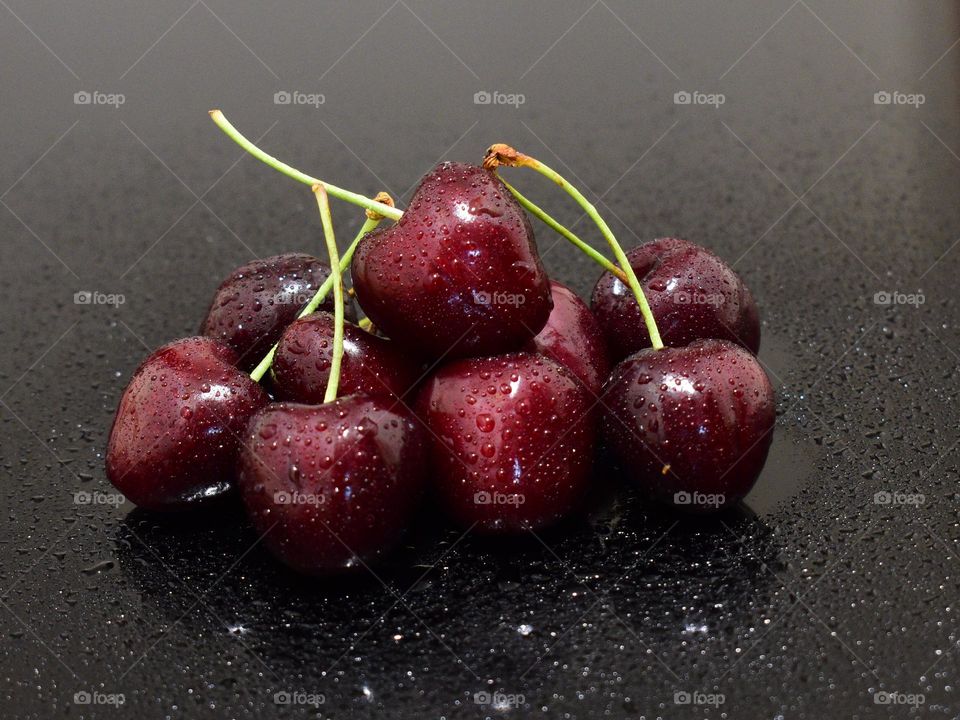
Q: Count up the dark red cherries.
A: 9